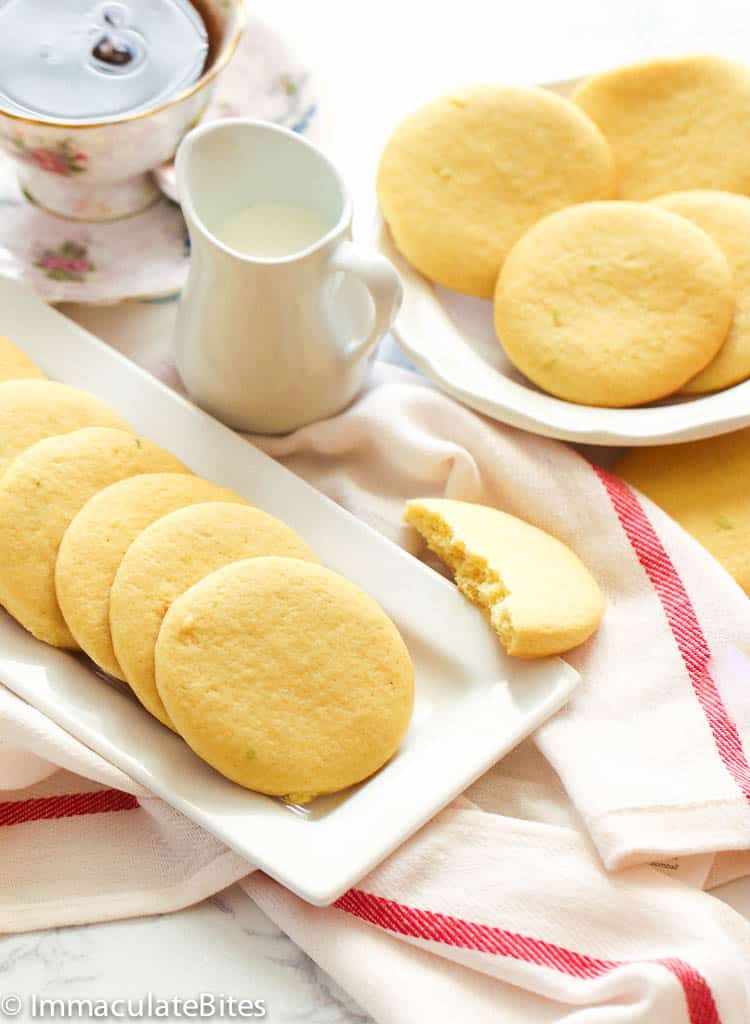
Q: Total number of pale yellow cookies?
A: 12